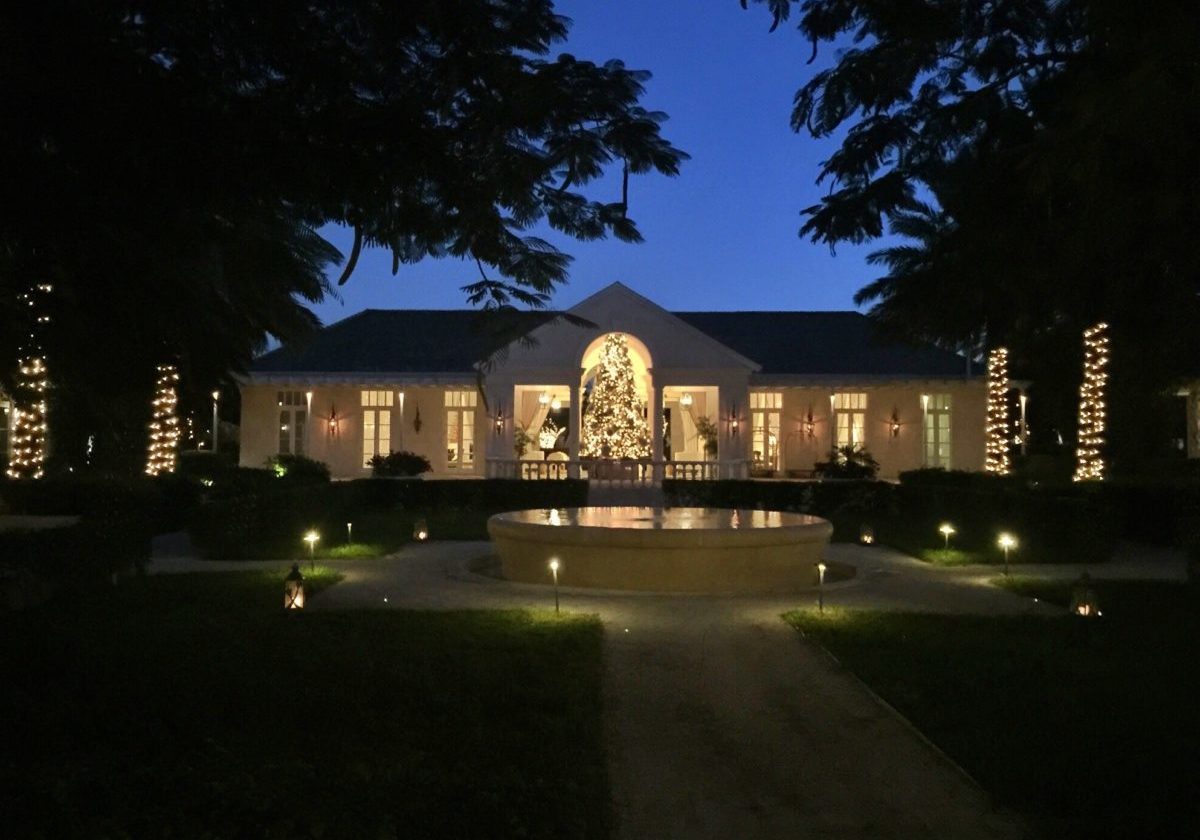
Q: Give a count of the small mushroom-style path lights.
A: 6